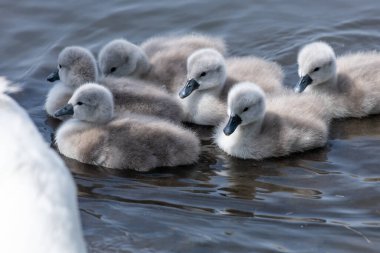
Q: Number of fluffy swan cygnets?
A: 6